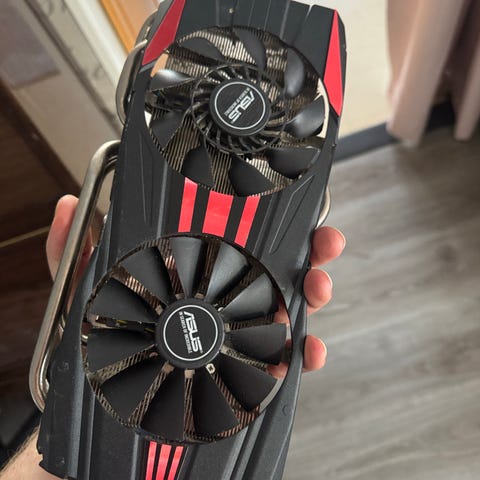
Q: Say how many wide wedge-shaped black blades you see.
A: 11